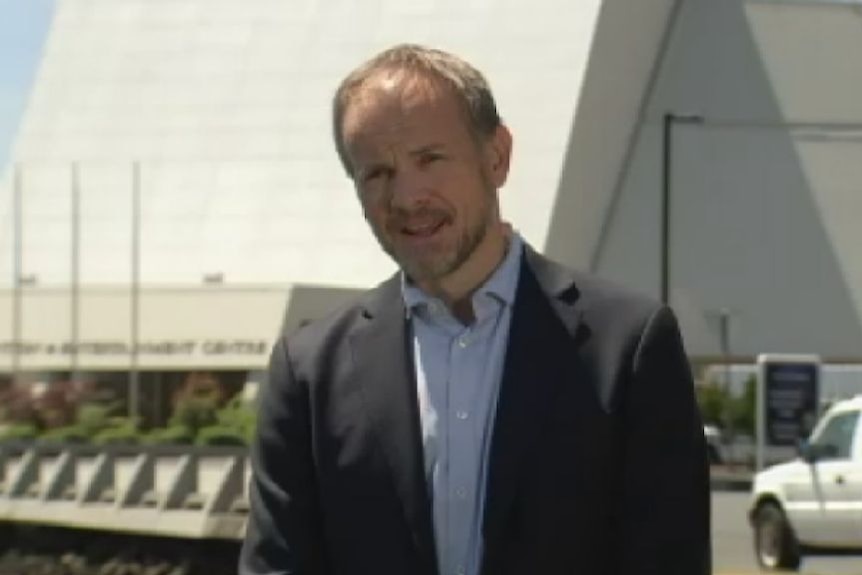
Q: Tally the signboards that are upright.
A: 1